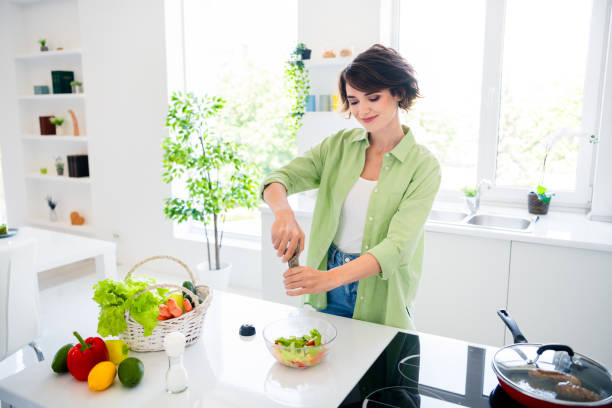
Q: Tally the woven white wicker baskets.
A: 1